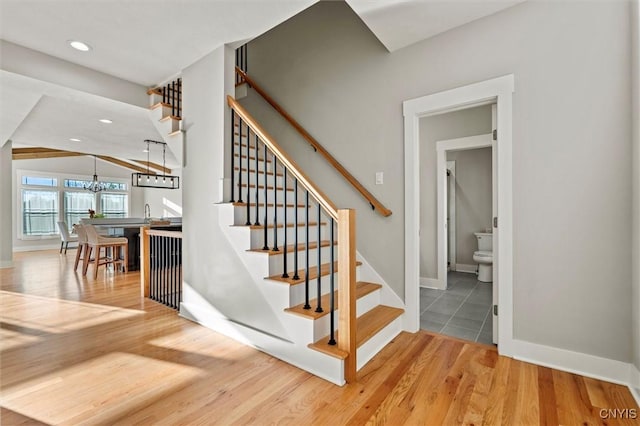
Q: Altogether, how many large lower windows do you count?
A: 3